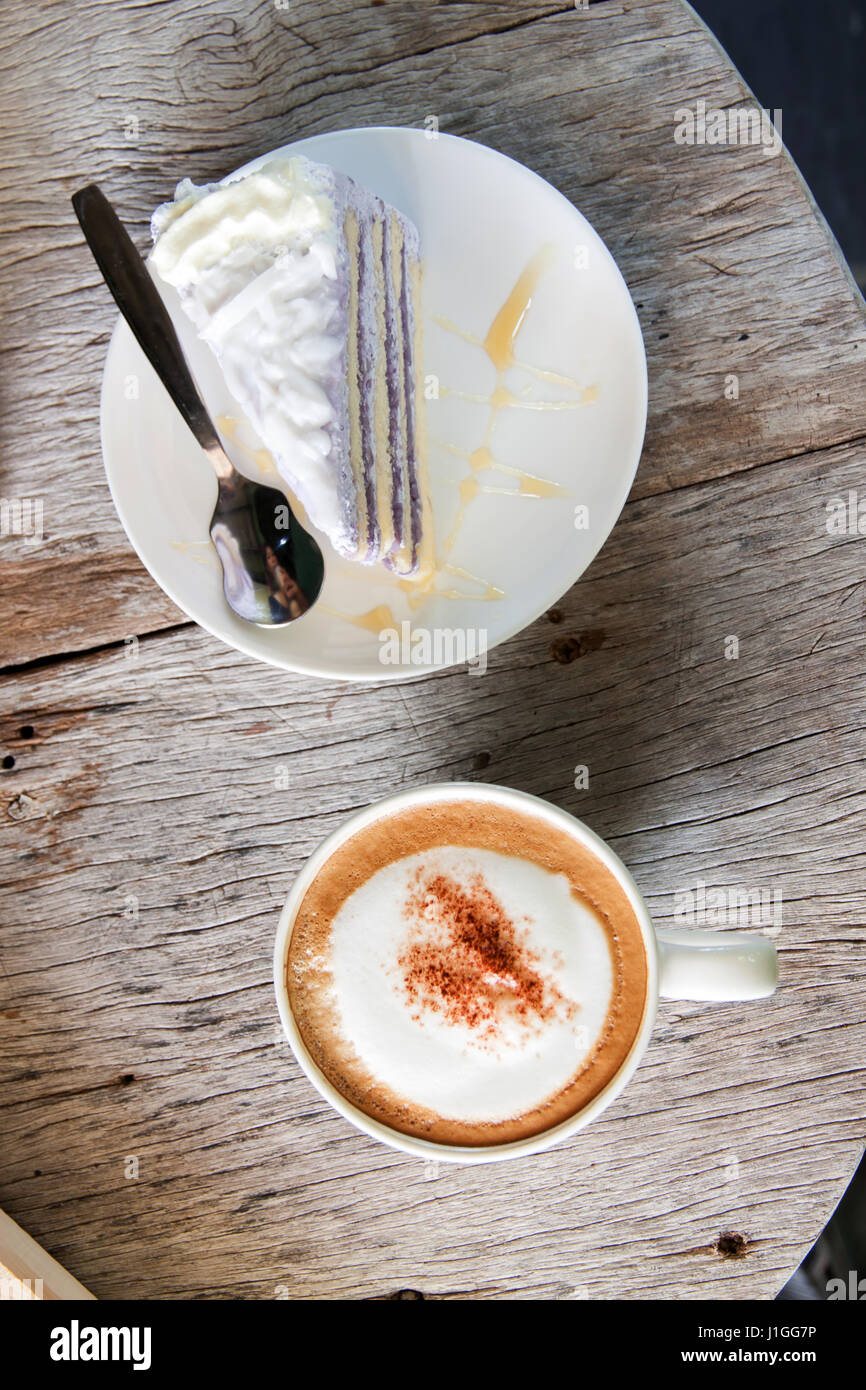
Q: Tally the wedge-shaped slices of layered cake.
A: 1